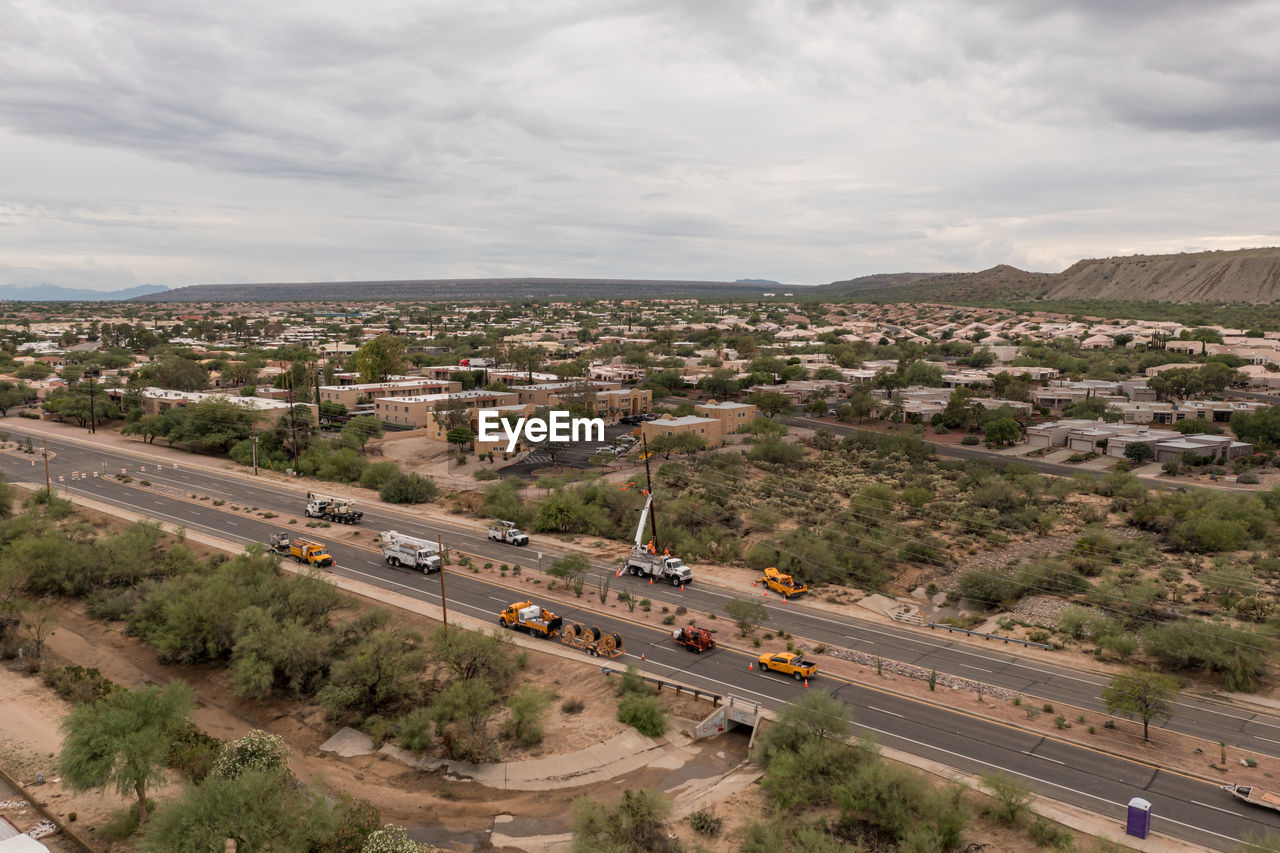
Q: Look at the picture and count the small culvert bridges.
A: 1